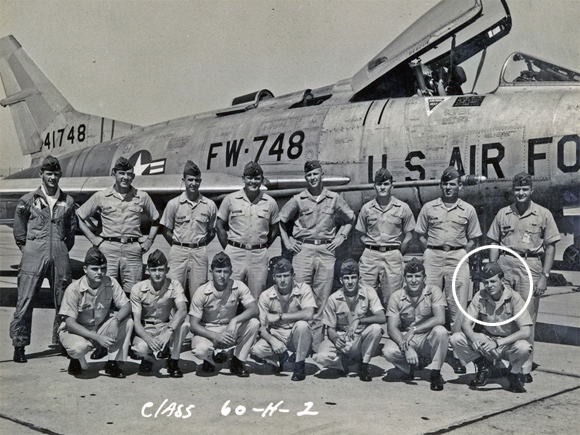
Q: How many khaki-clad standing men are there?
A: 7